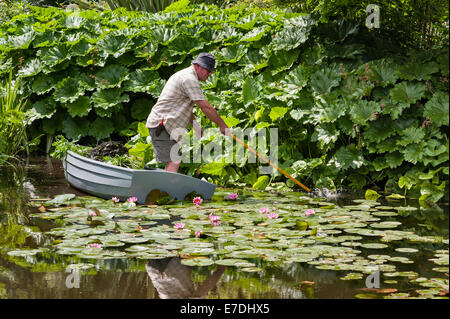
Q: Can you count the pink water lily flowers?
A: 12